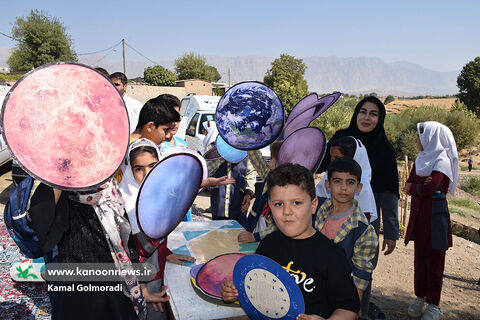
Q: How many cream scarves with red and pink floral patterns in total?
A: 1